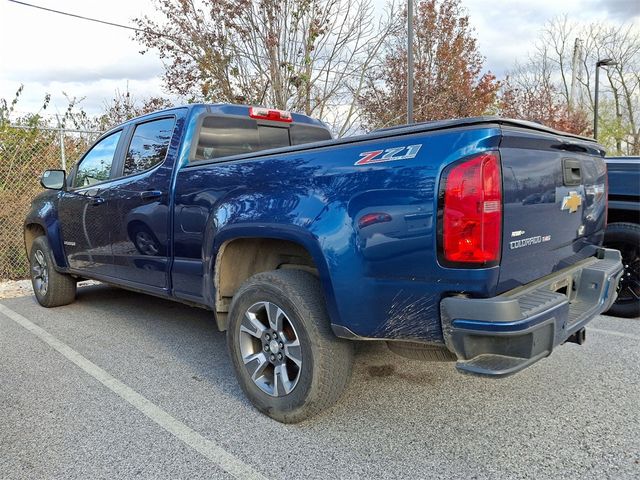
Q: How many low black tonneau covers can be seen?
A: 1